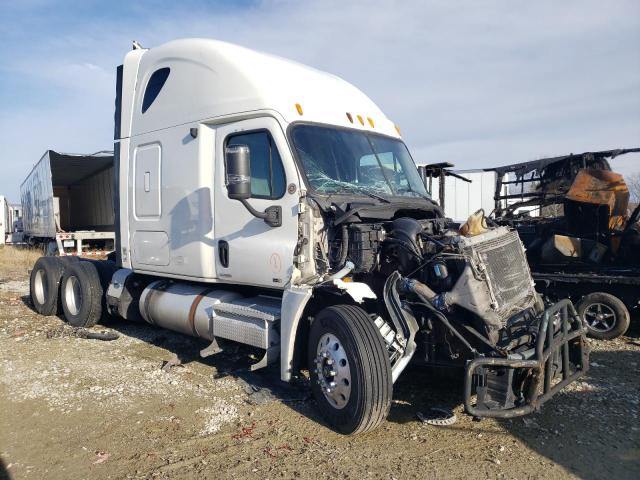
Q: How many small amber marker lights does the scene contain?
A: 5